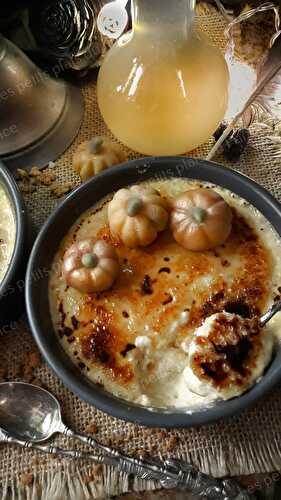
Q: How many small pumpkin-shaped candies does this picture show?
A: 4